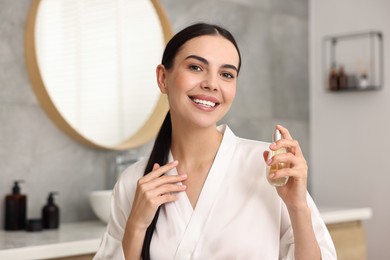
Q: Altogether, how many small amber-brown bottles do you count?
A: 2